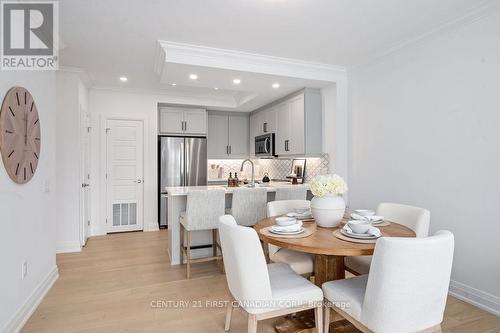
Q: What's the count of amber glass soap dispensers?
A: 2